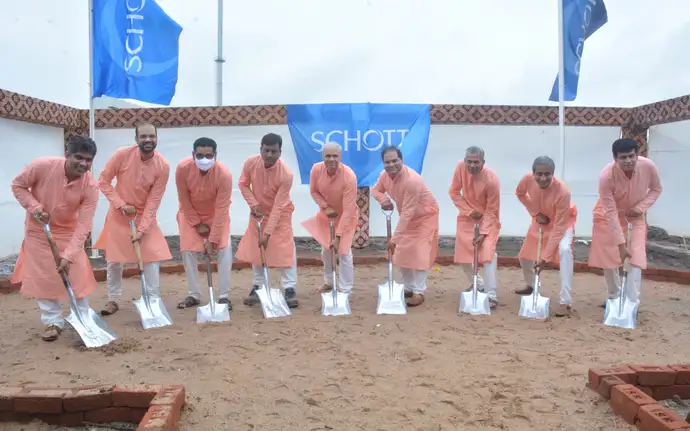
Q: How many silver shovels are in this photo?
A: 9